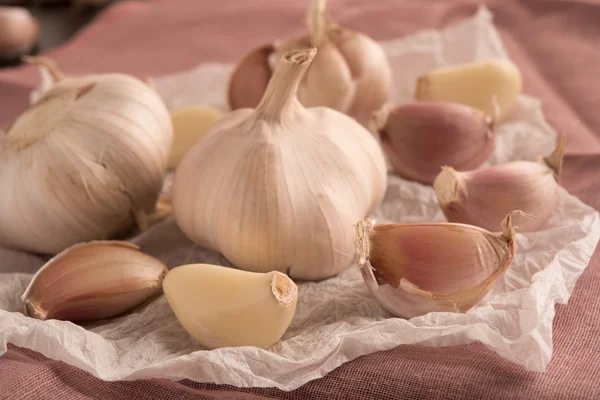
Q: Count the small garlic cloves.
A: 7